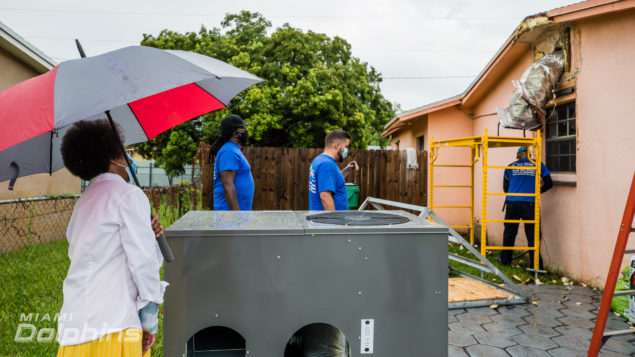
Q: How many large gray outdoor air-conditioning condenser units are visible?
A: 1